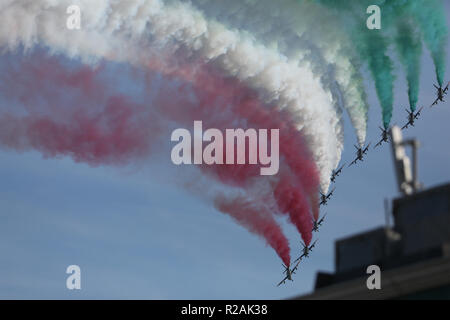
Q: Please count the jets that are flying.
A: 9